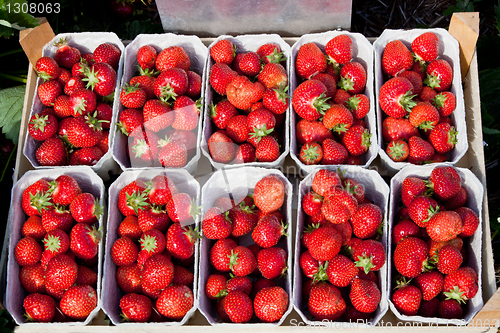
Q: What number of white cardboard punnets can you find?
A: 10